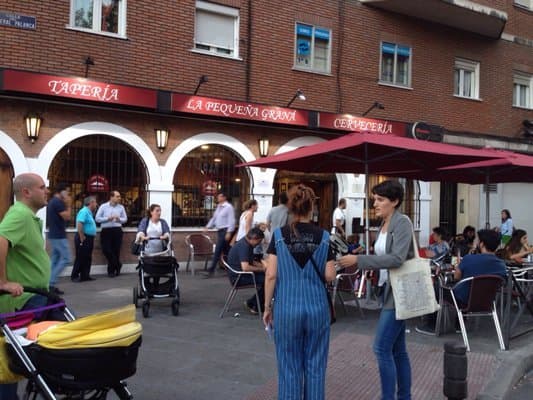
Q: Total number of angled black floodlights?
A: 4